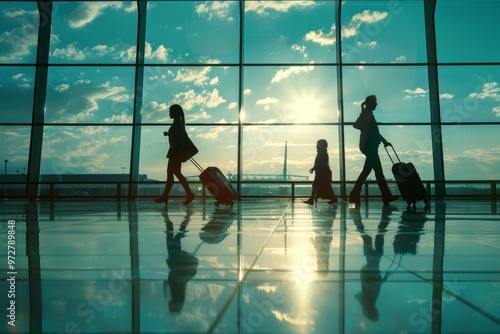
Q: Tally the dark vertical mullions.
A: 5